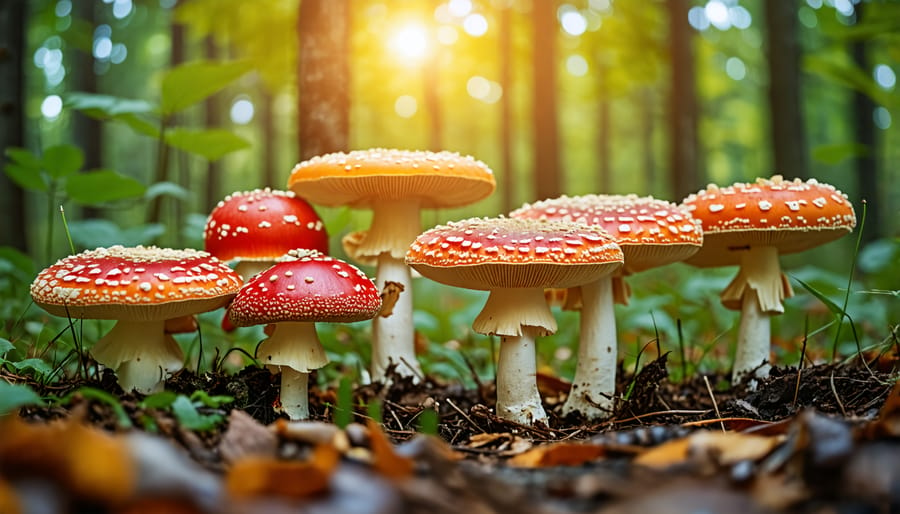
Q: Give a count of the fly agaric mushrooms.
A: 7